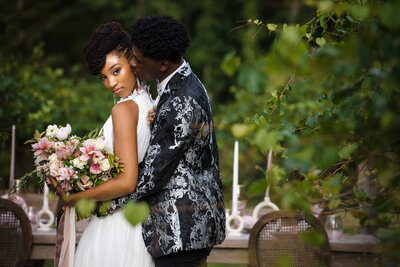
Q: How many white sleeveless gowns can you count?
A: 1